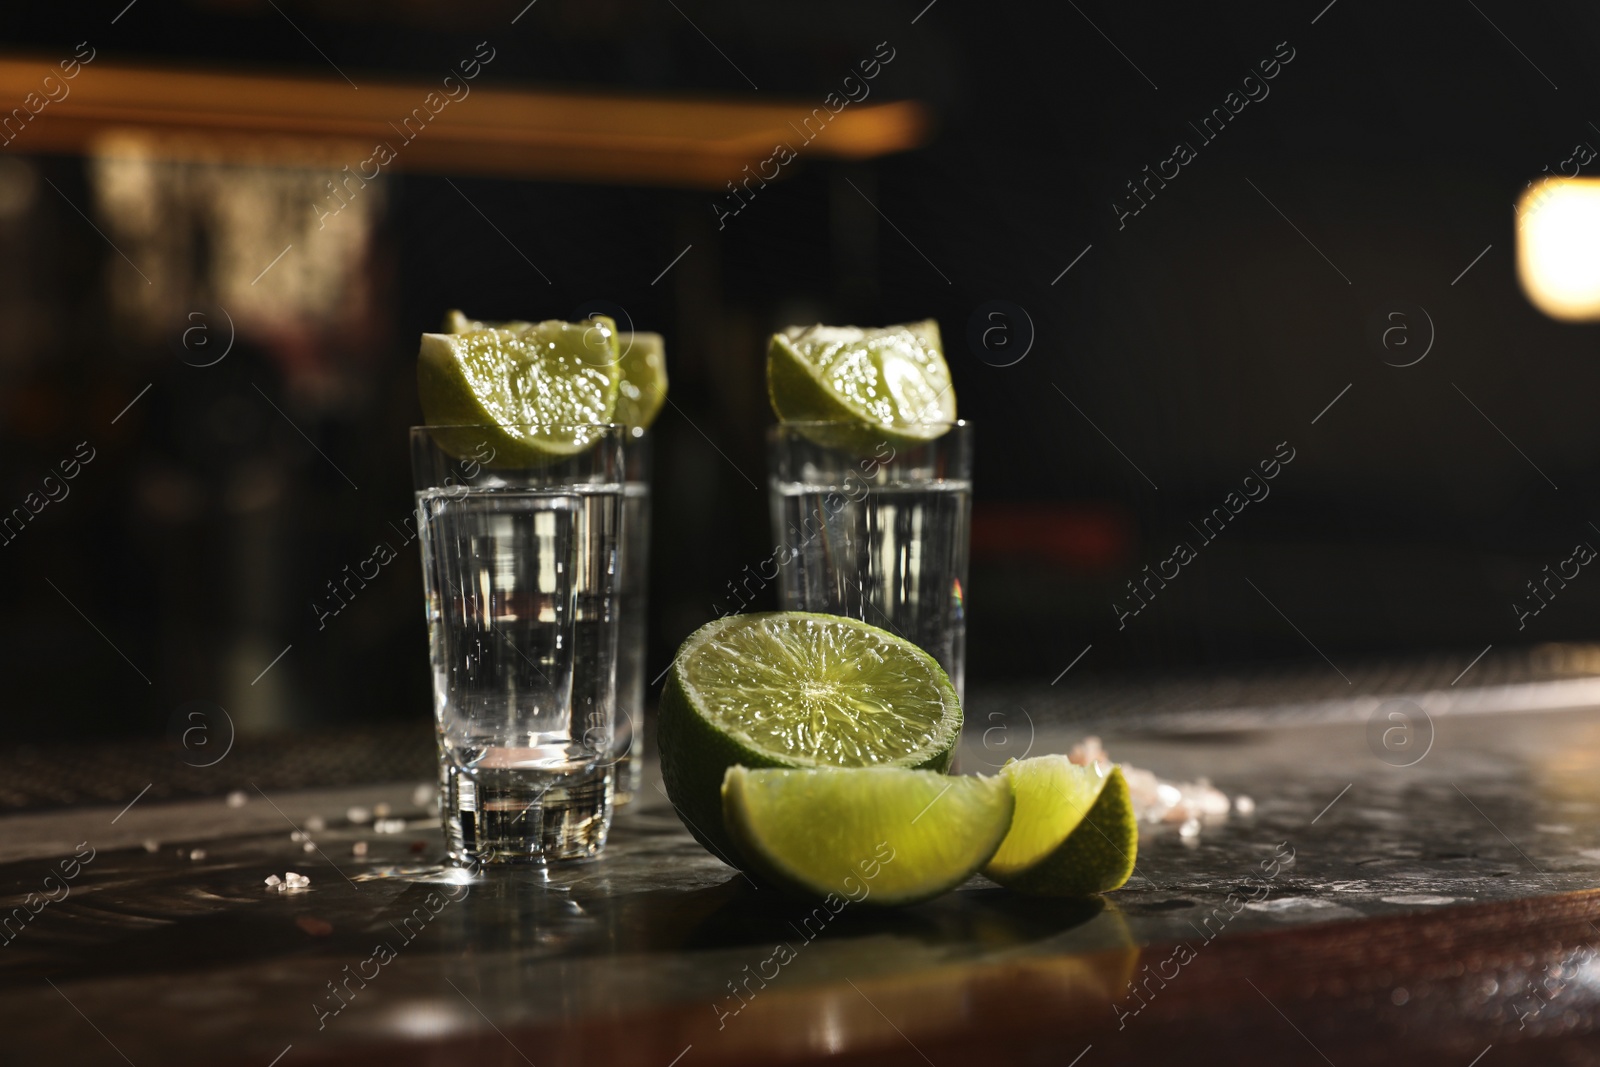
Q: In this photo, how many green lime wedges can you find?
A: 5